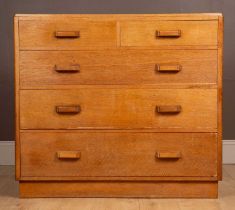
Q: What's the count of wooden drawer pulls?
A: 8